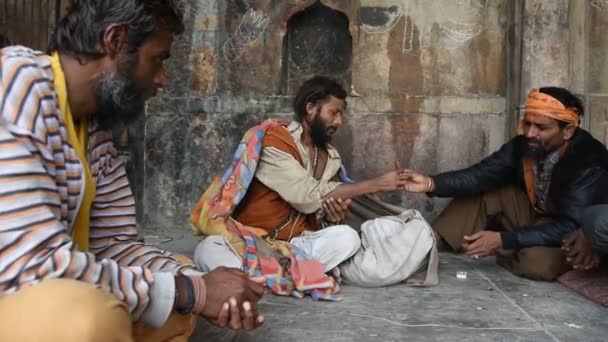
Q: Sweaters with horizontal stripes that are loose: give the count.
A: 1